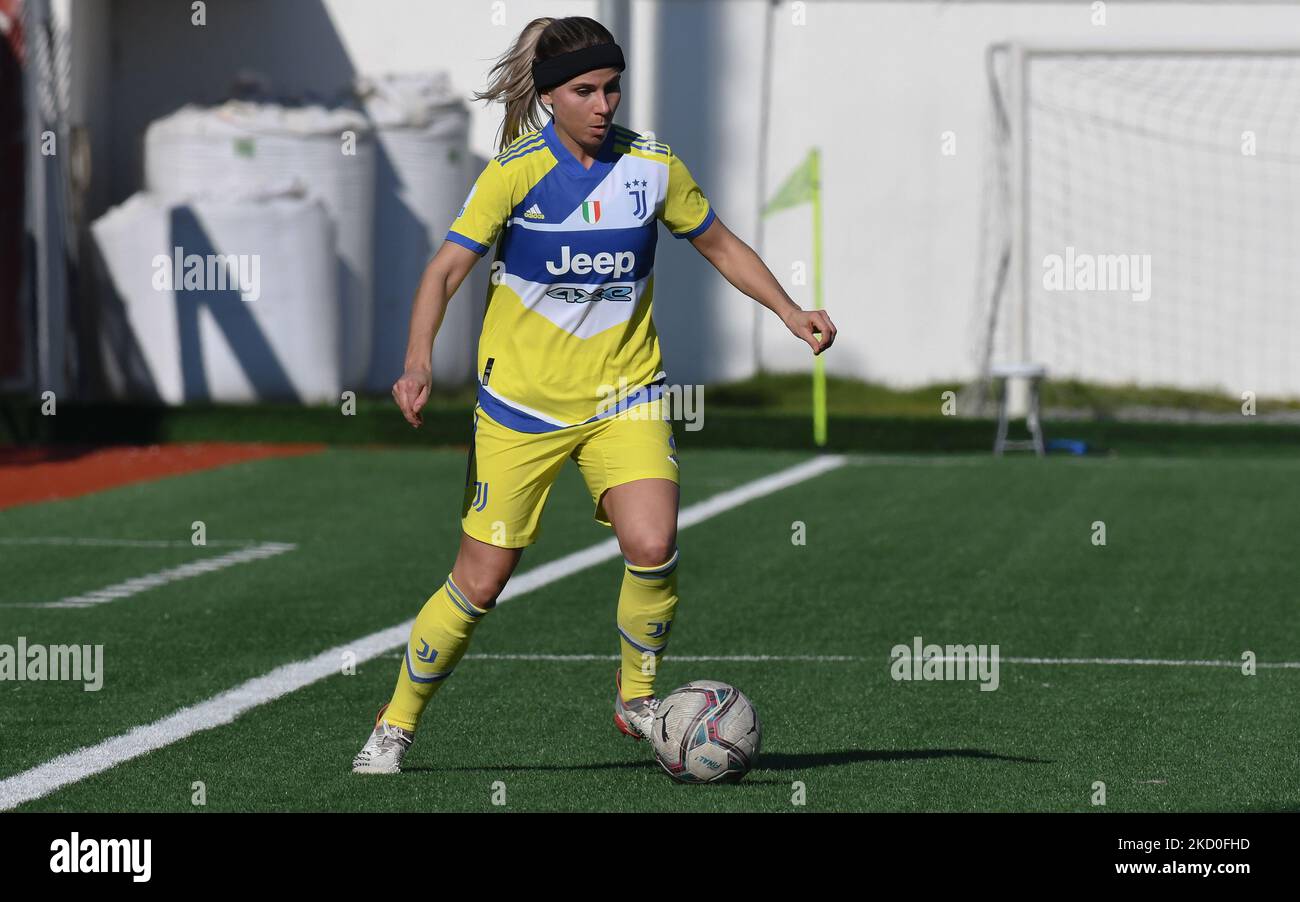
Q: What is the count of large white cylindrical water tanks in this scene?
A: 3